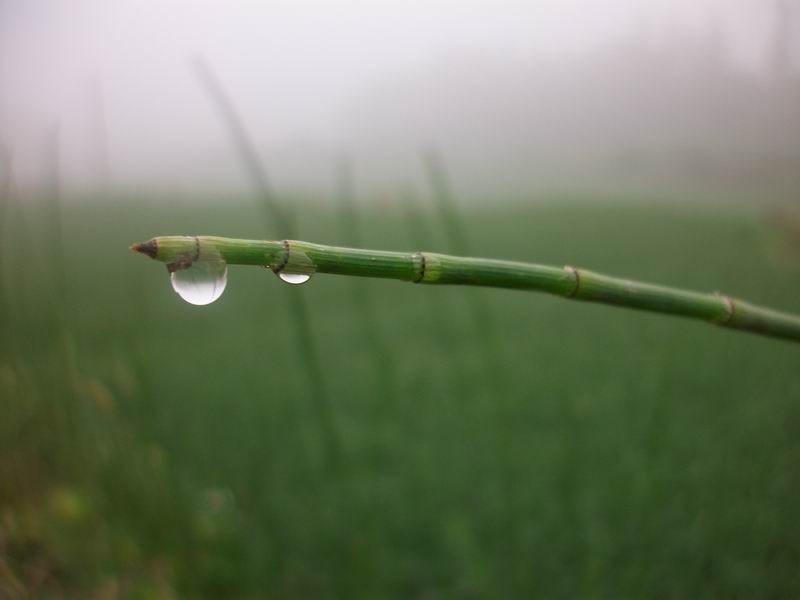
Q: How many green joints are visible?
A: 5